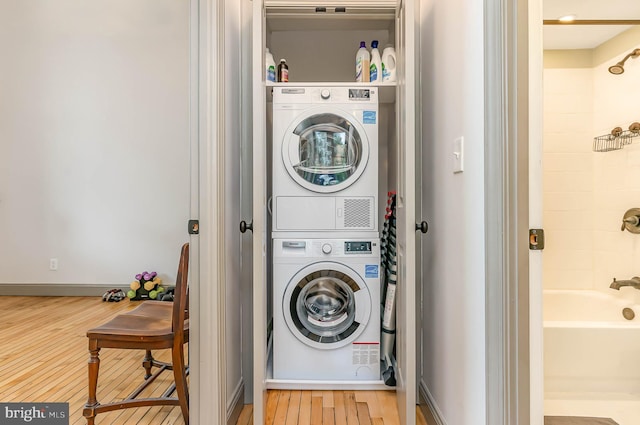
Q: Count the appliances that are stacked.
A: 2